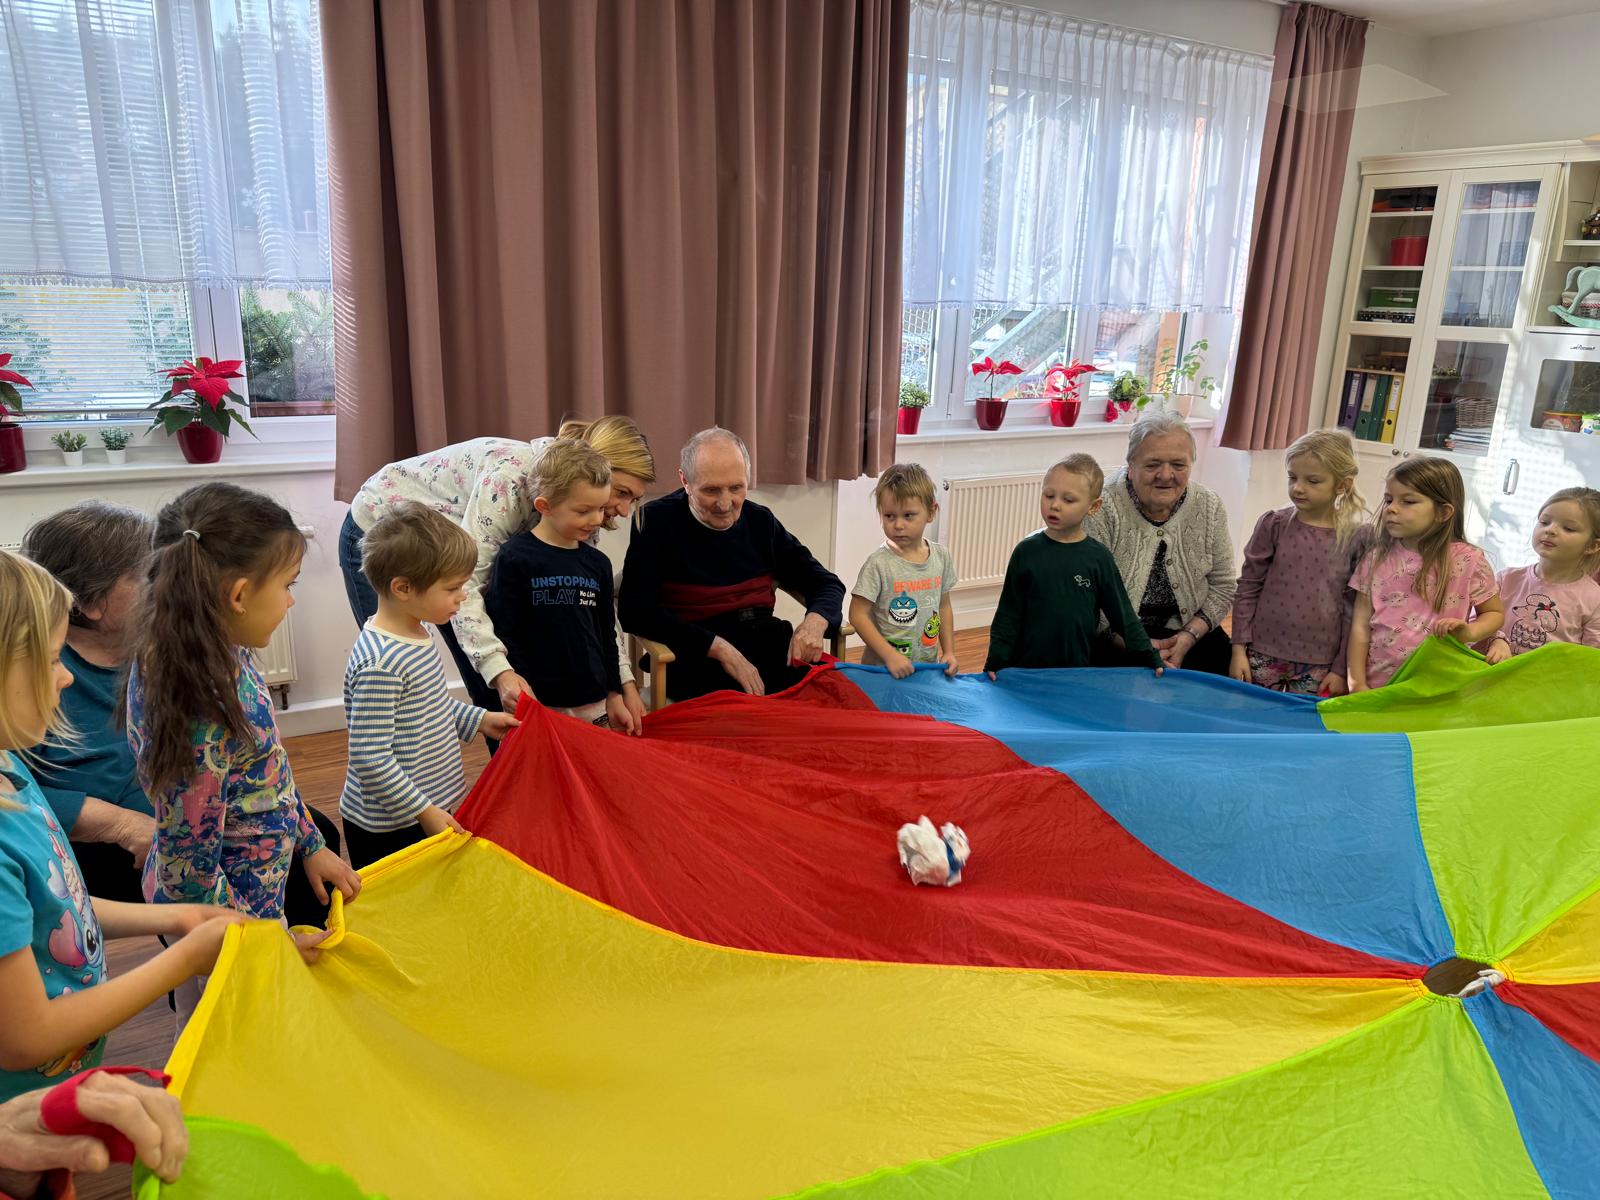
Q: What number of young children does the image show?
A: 9